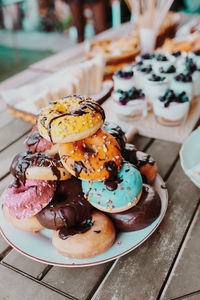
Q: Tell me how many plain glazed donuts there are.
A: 2